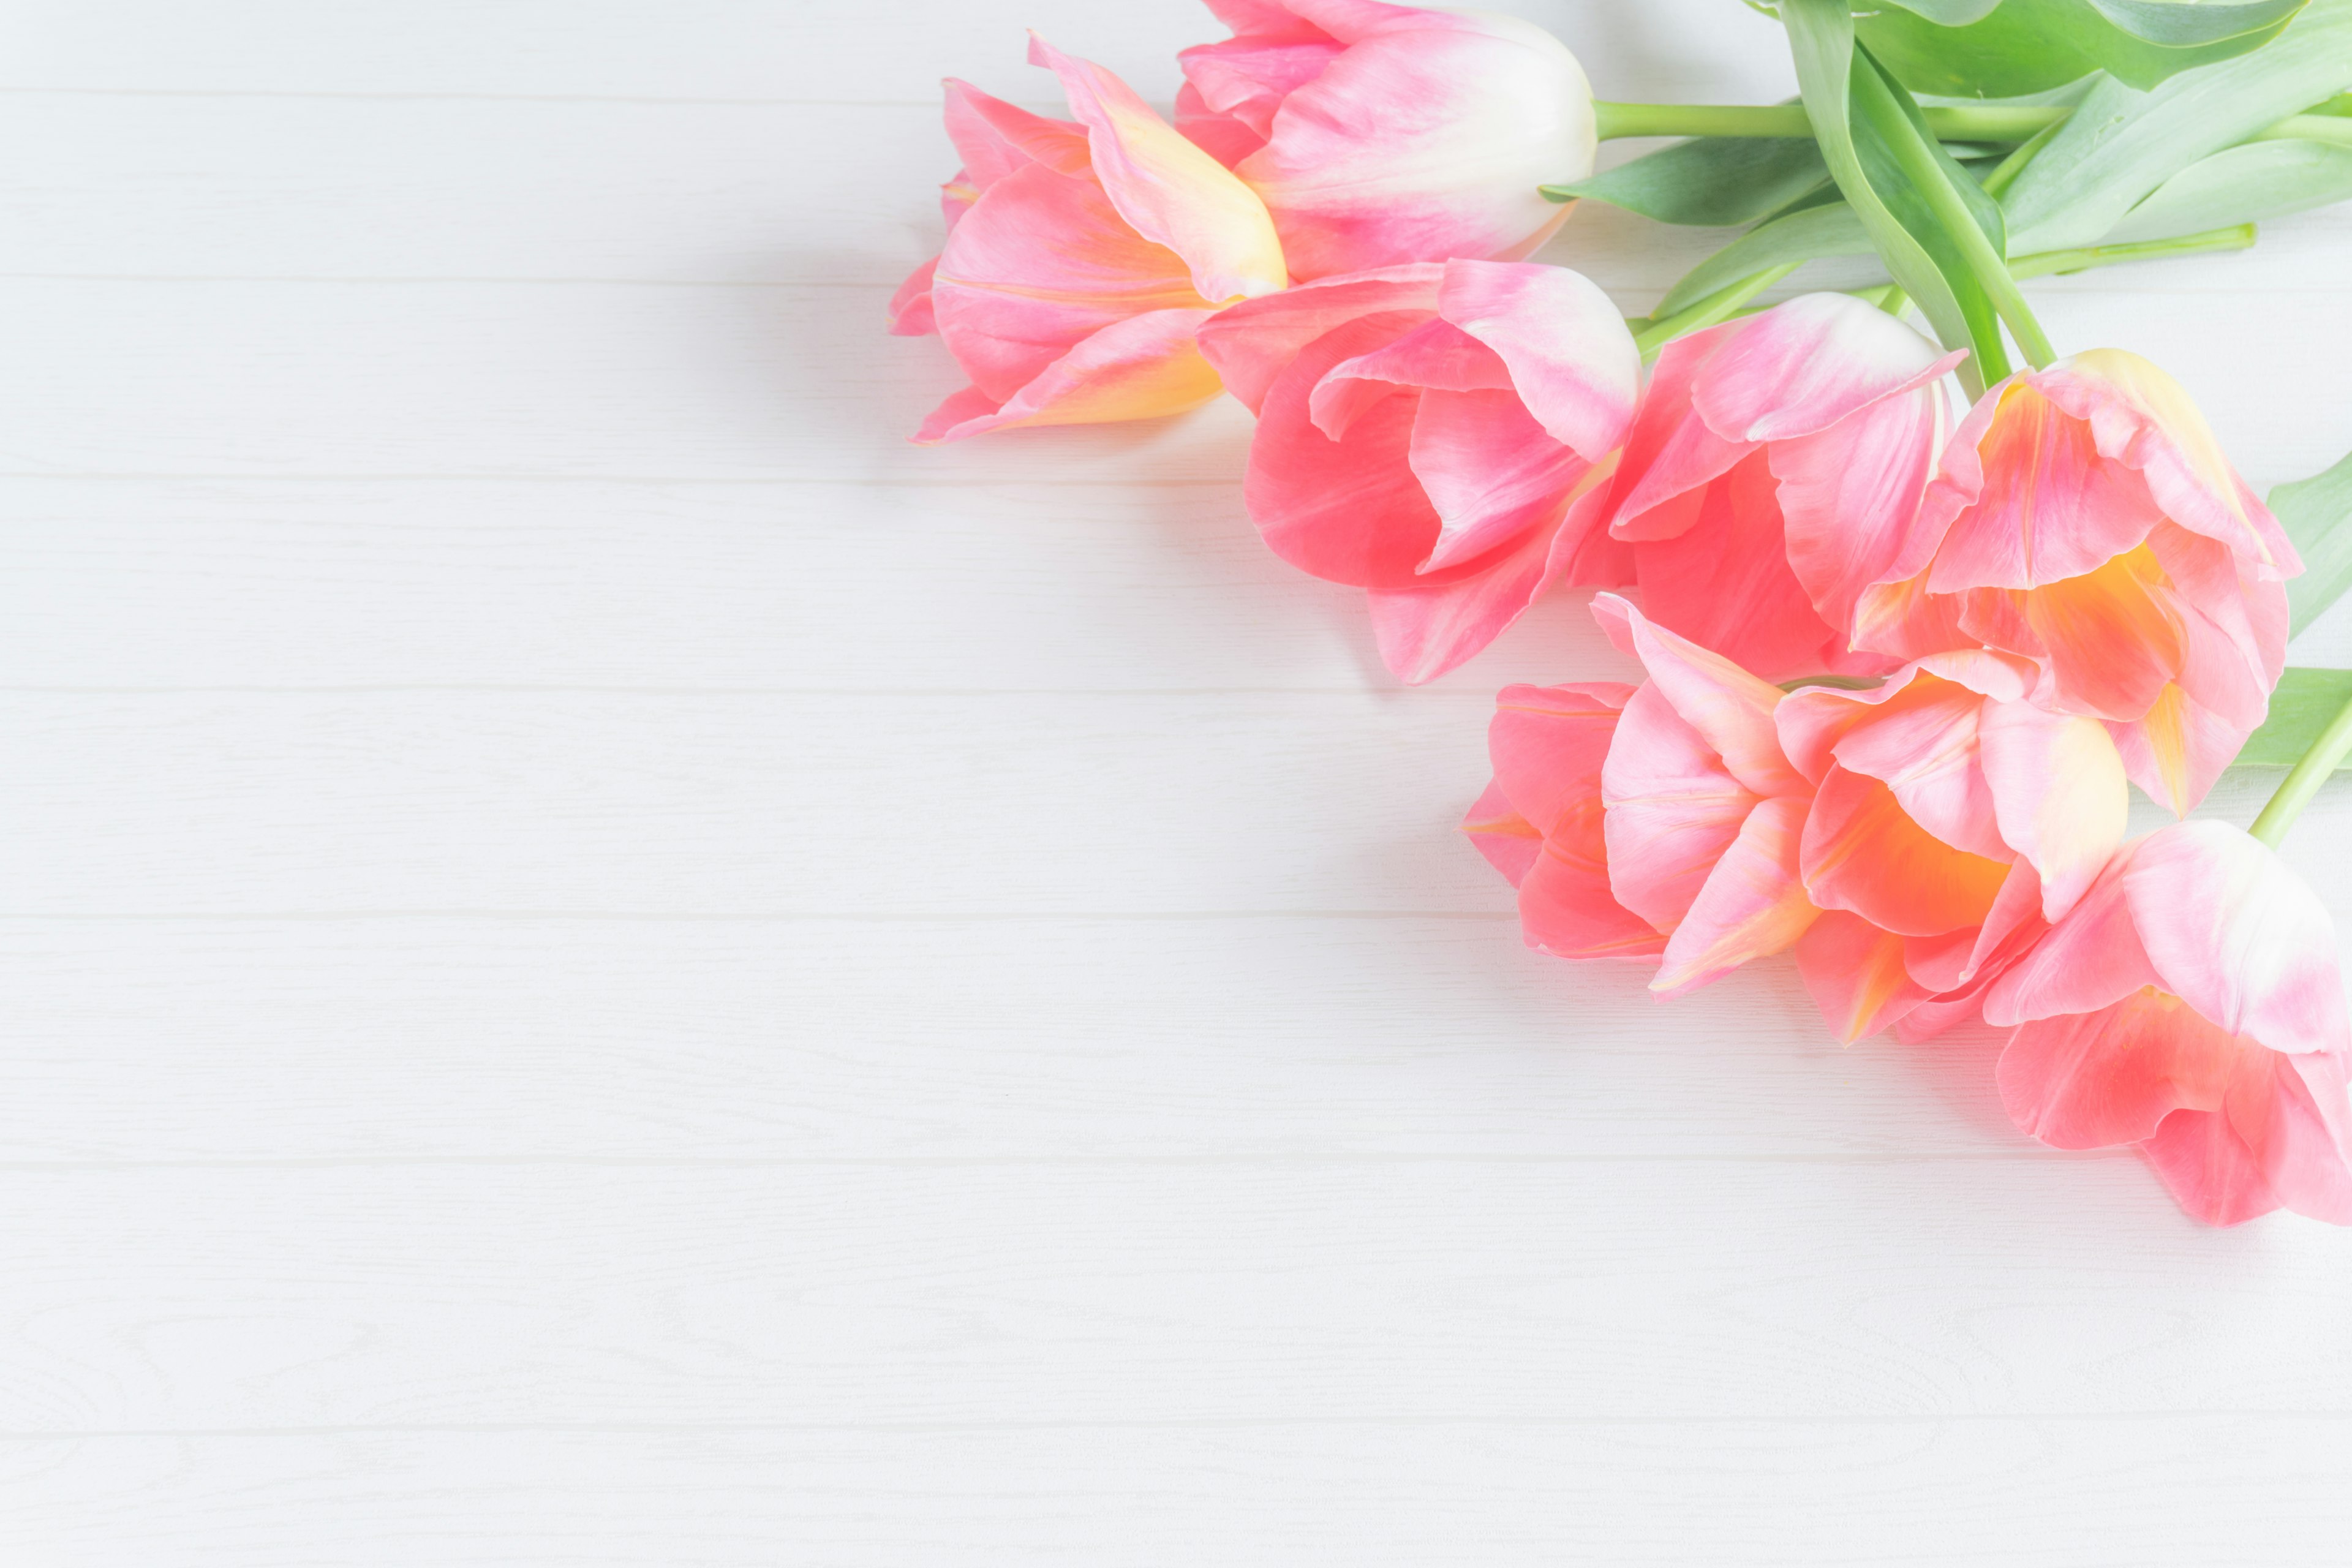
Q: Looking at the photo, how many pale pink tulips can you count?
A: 8